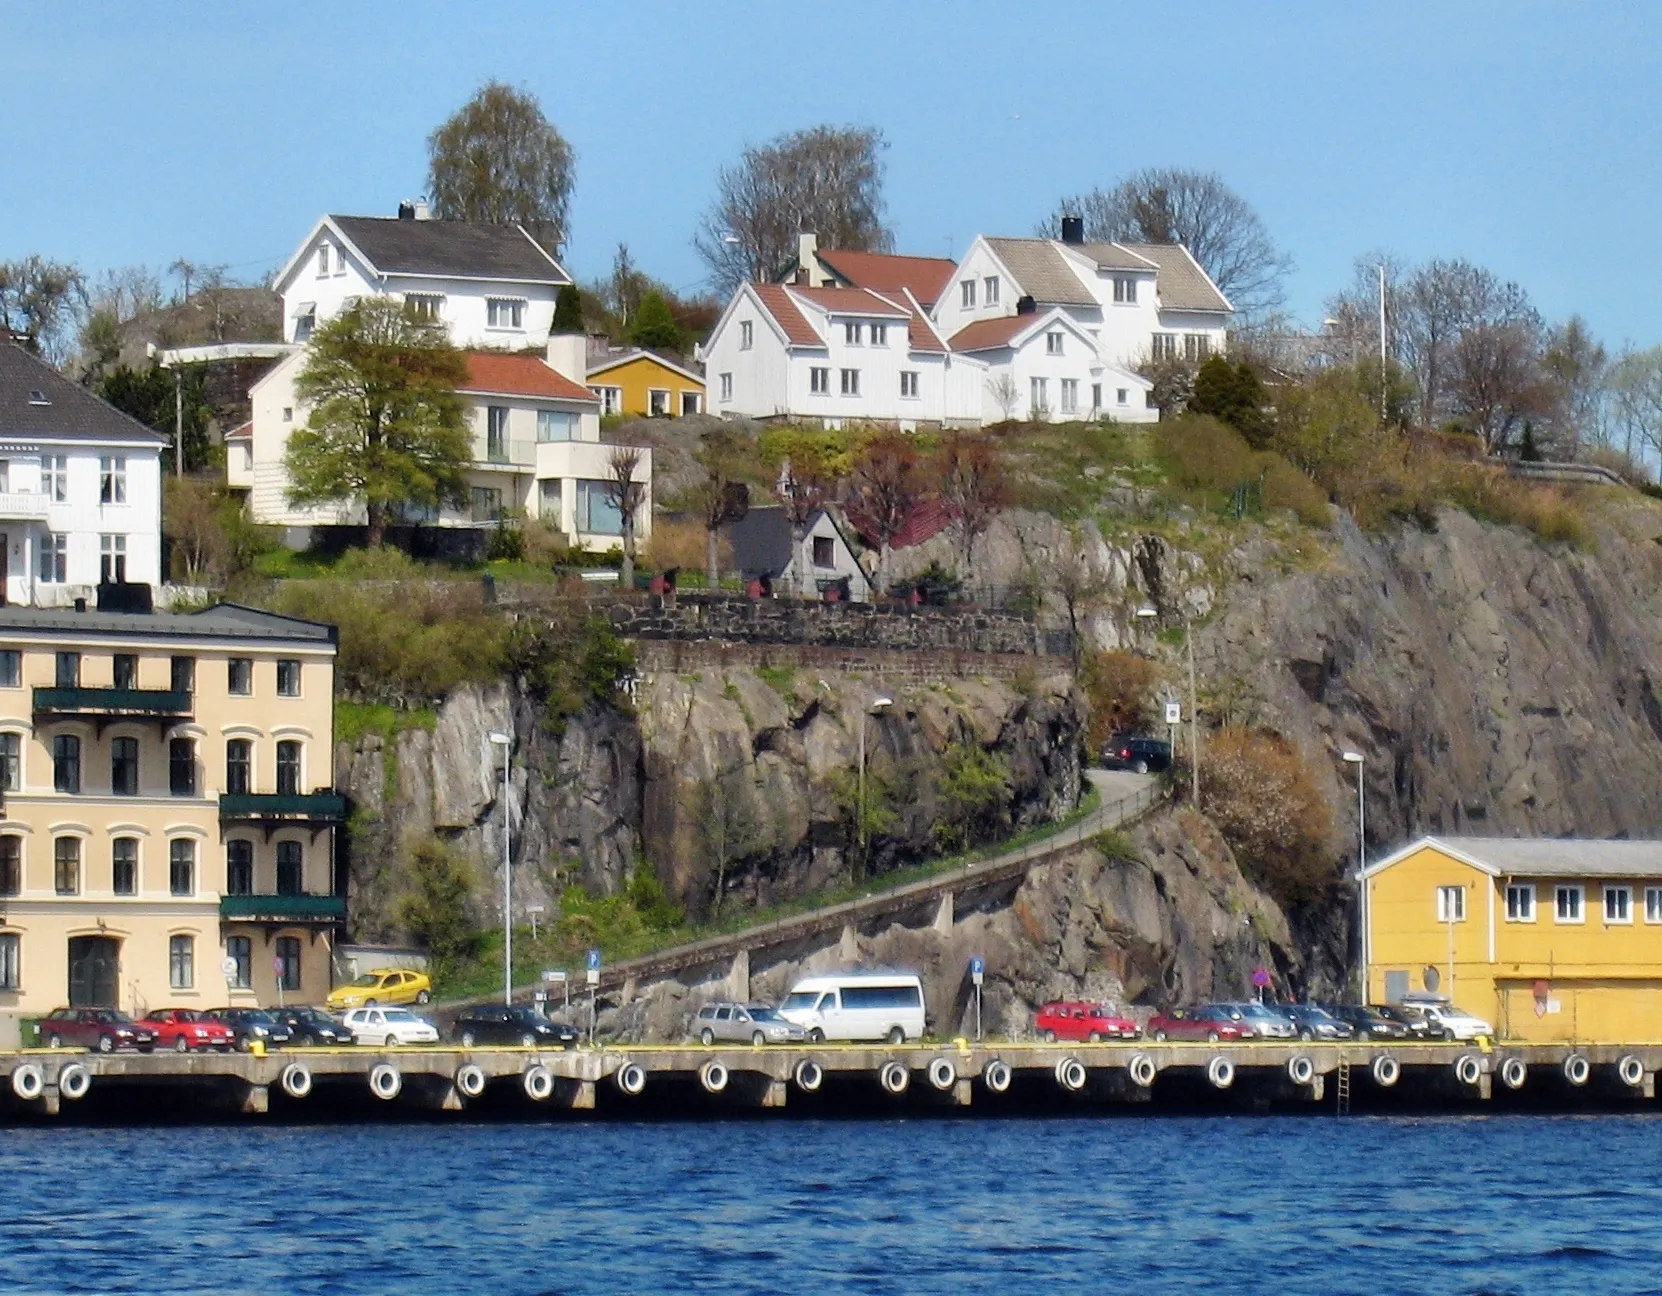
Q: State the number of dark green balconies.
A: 3